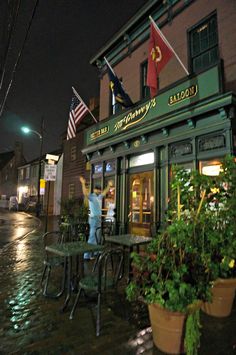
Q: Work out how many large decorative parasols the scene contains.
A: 0